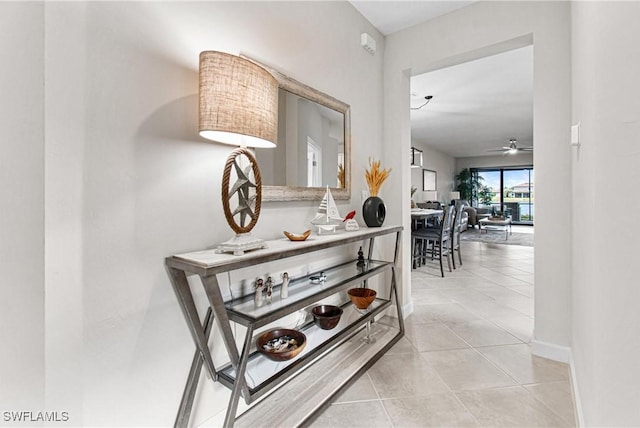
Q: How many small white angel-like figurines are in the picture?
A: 3